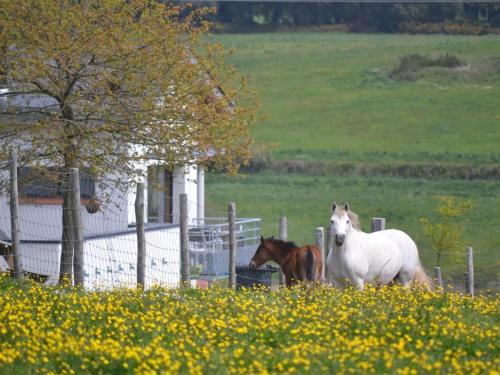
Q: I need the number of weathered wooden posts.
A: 10